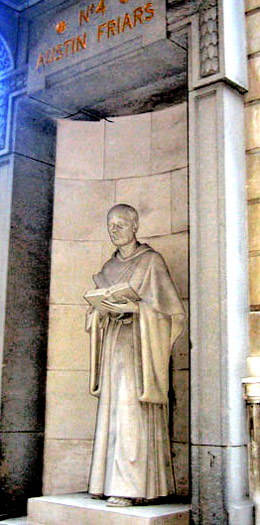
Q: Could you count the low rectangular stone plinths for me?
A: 1